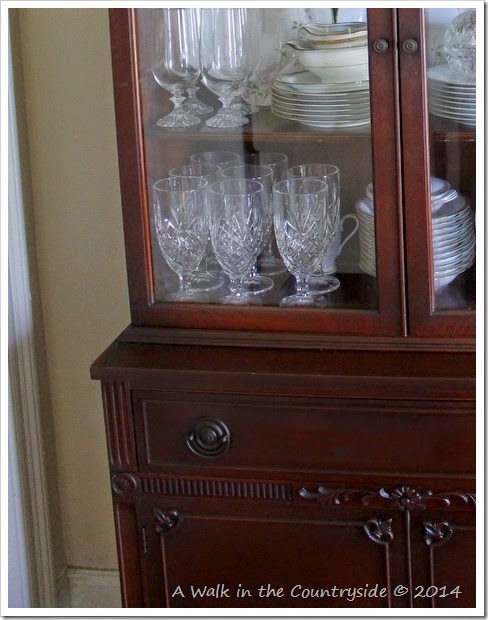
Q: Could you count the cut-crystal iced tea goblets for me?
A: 8